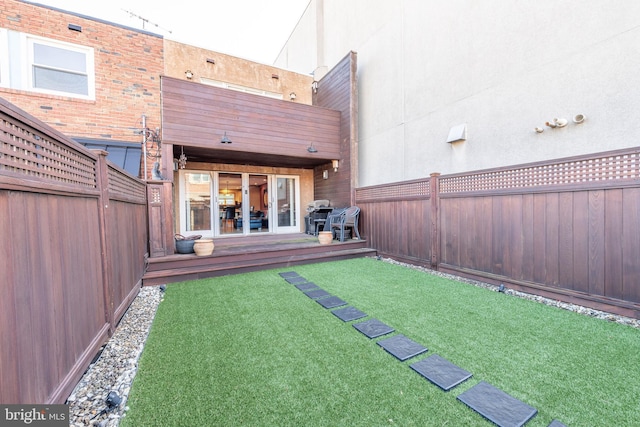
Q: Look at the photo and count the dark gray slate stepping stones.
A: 11